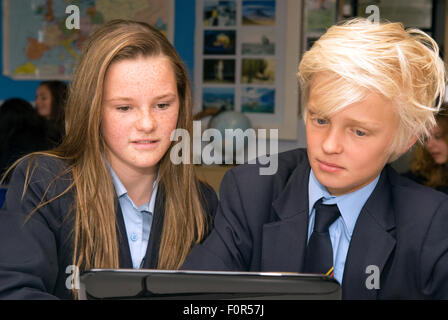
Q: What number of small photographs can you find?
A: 8